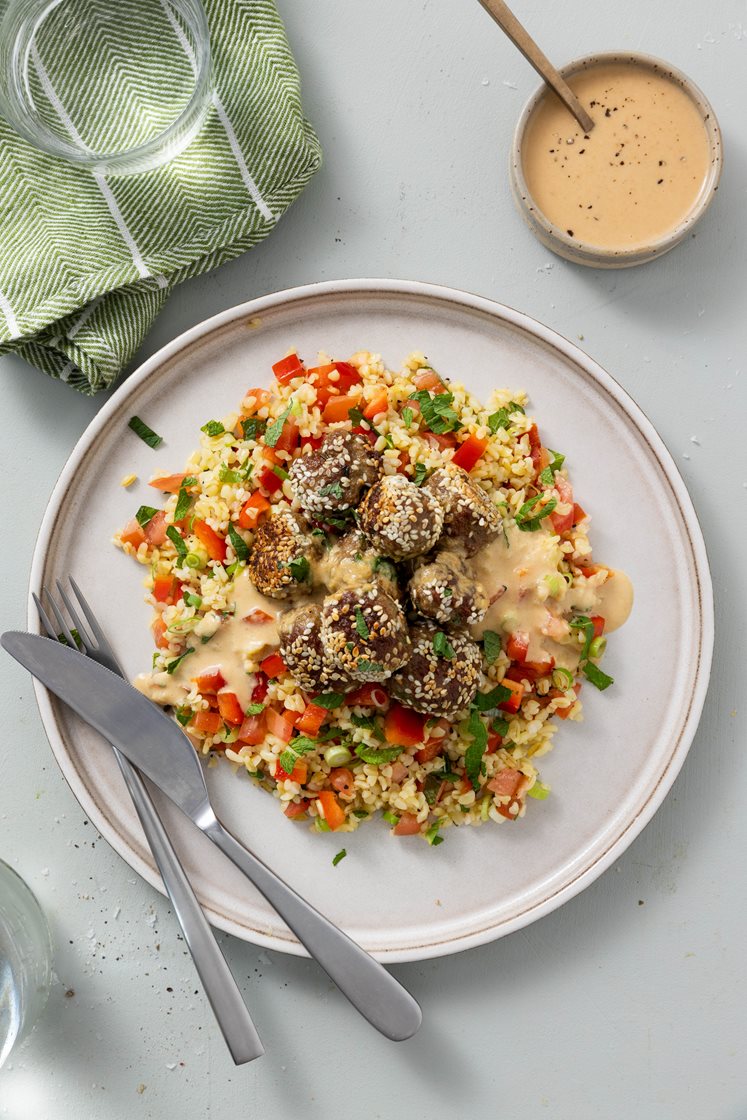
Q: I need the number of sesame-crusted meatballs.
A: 9